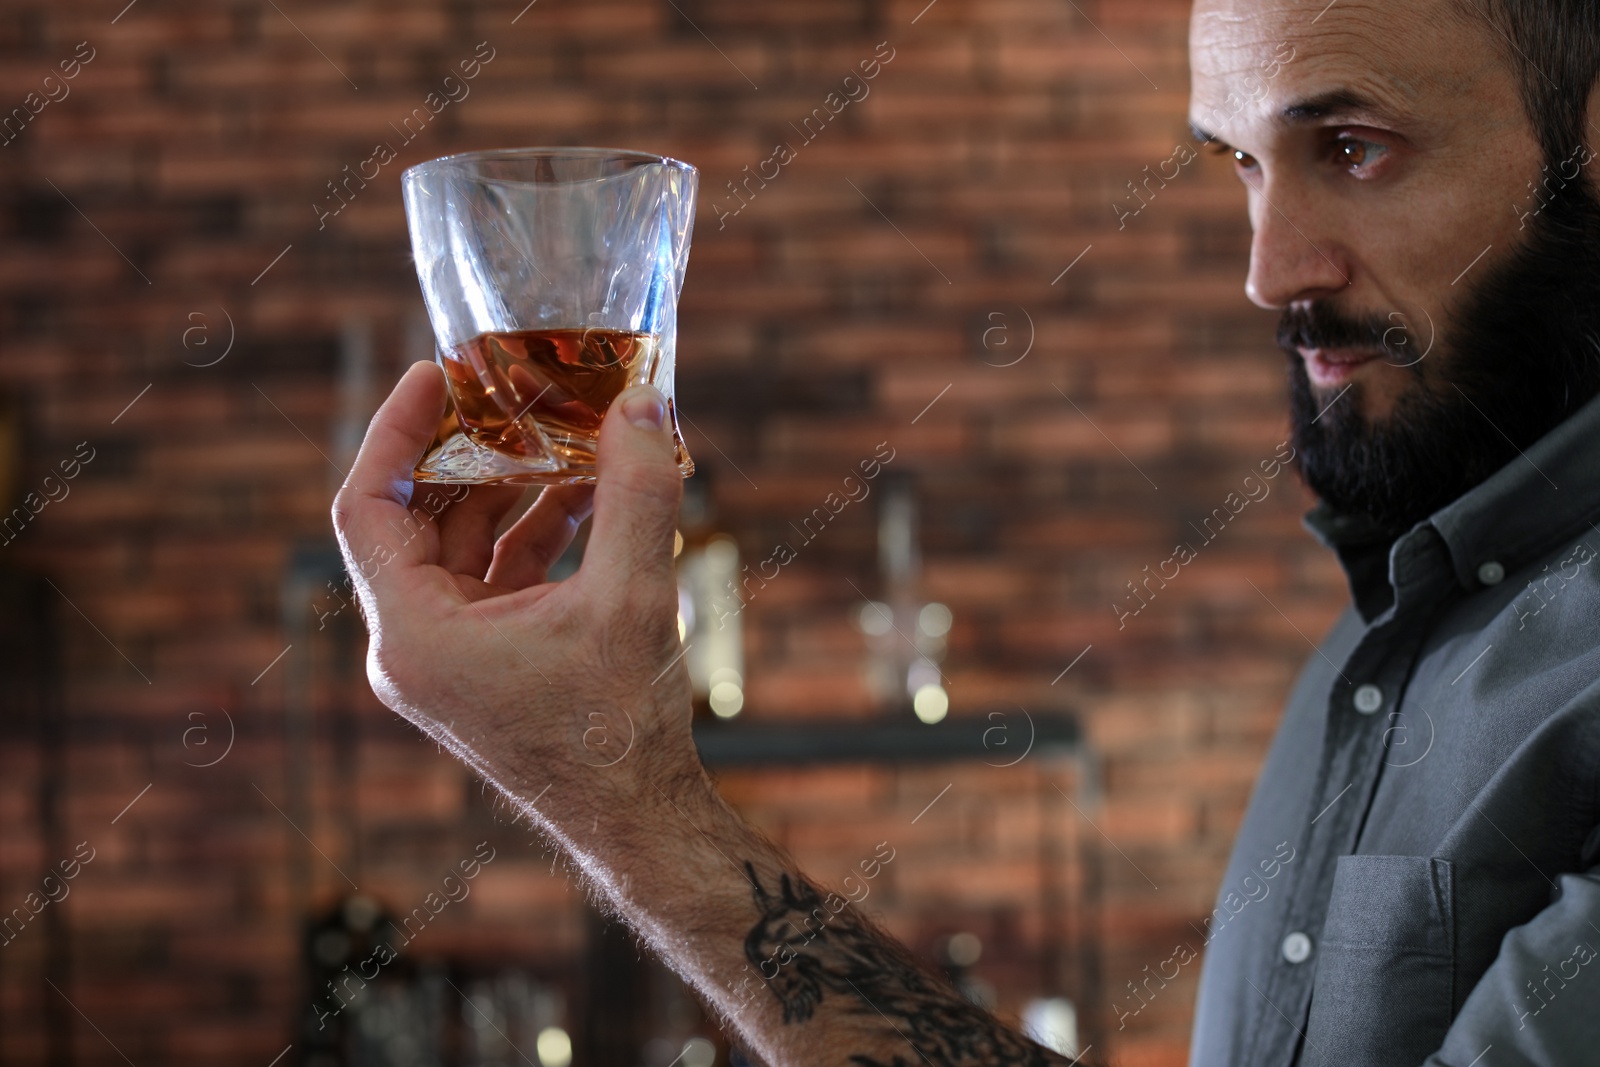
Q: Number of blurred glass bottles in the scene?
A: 2